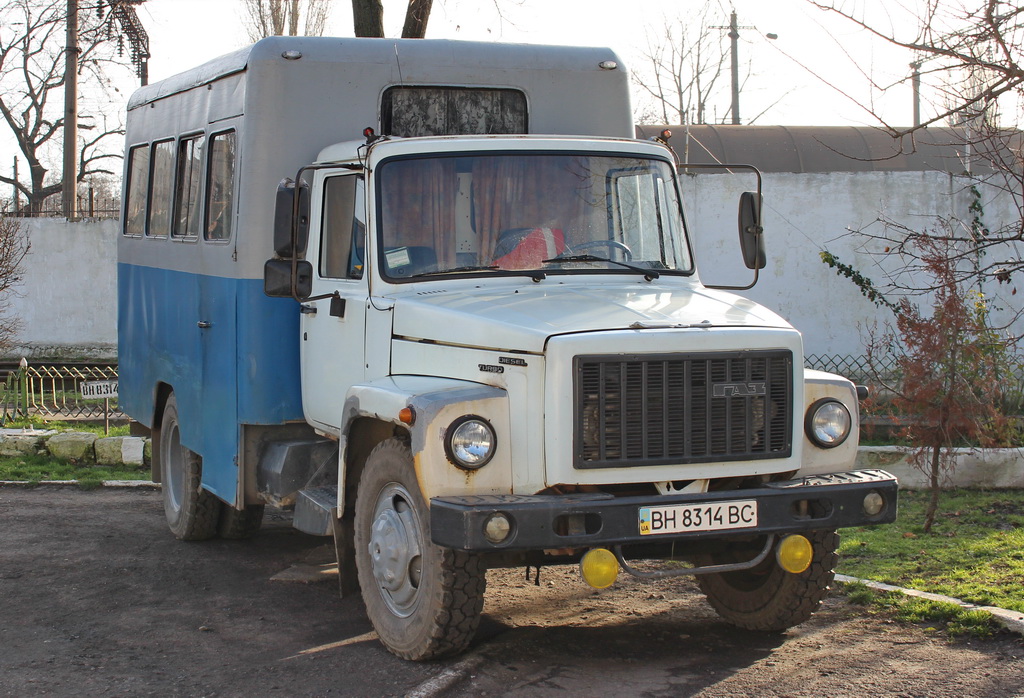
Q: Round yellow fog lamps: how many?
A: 2